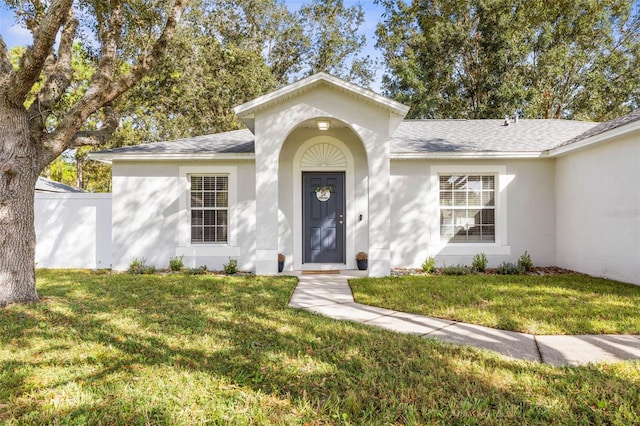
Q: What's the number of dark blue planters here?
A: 2